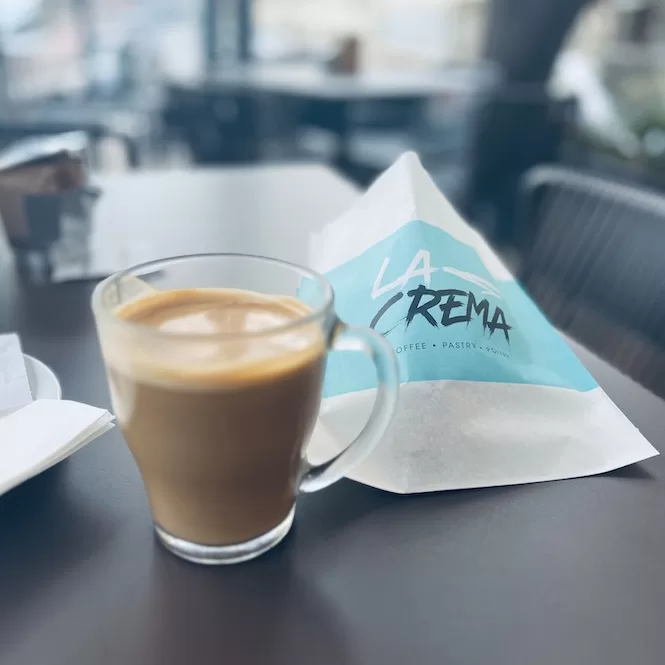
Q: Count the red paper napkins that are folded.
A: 0